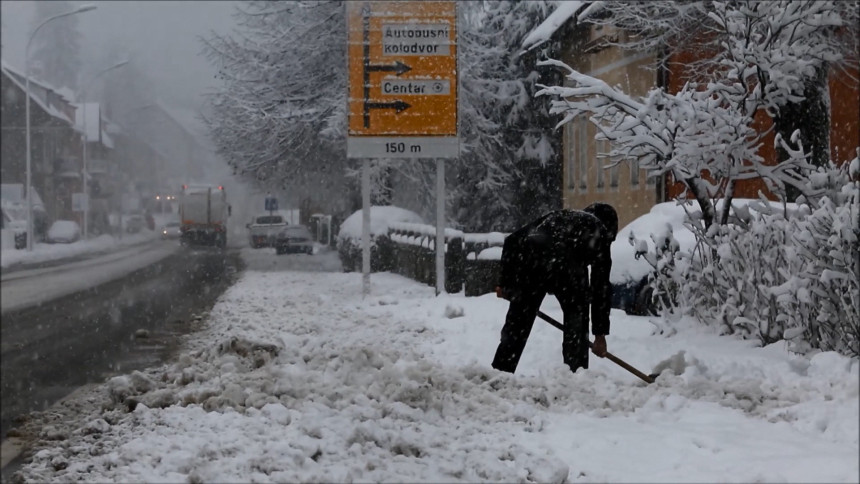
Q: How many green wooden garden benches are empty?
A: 0